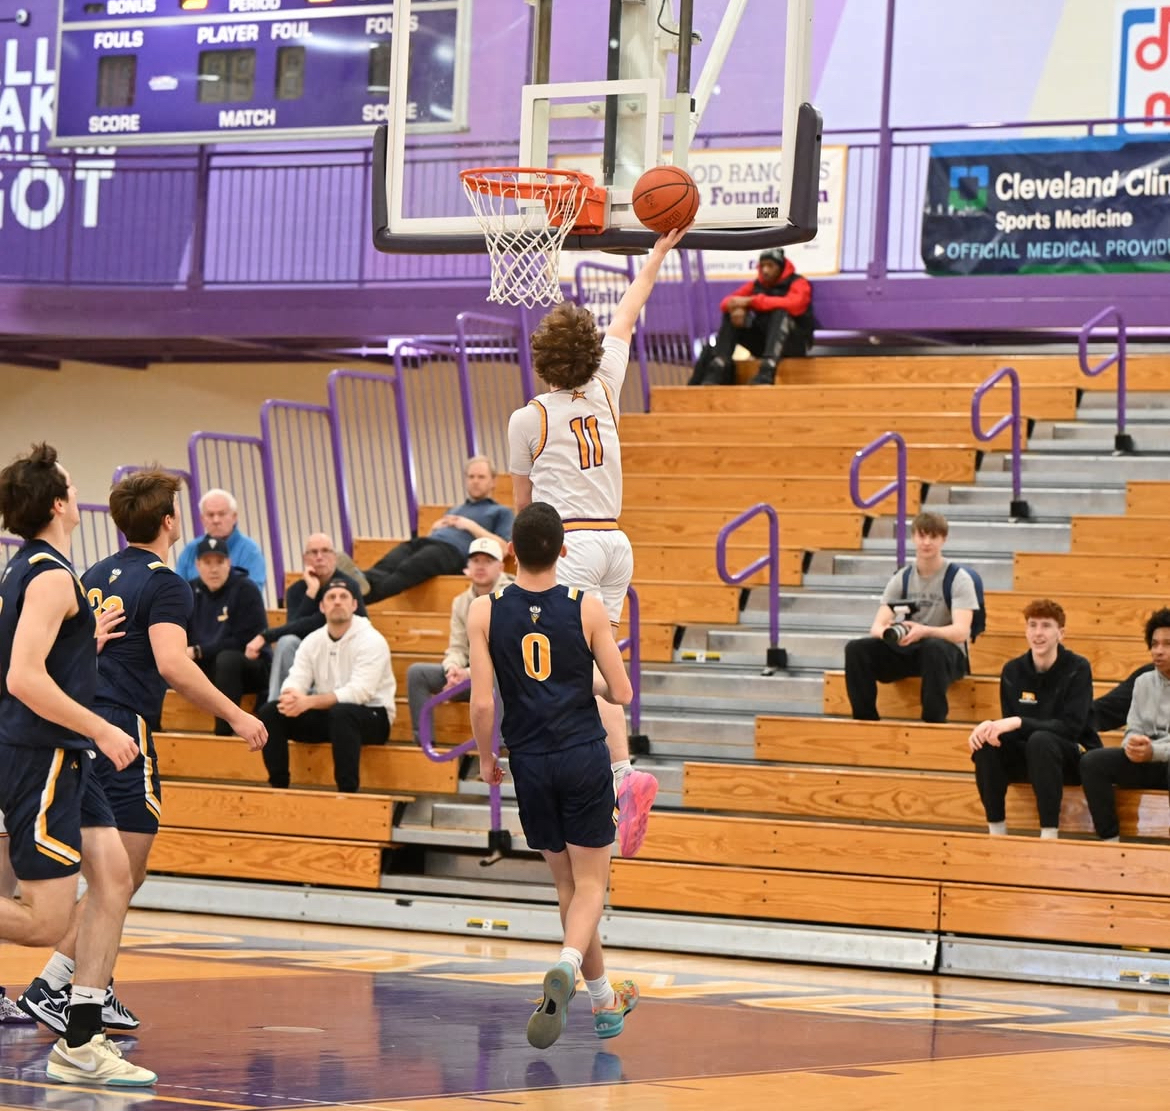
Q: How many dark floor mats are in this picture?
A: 0